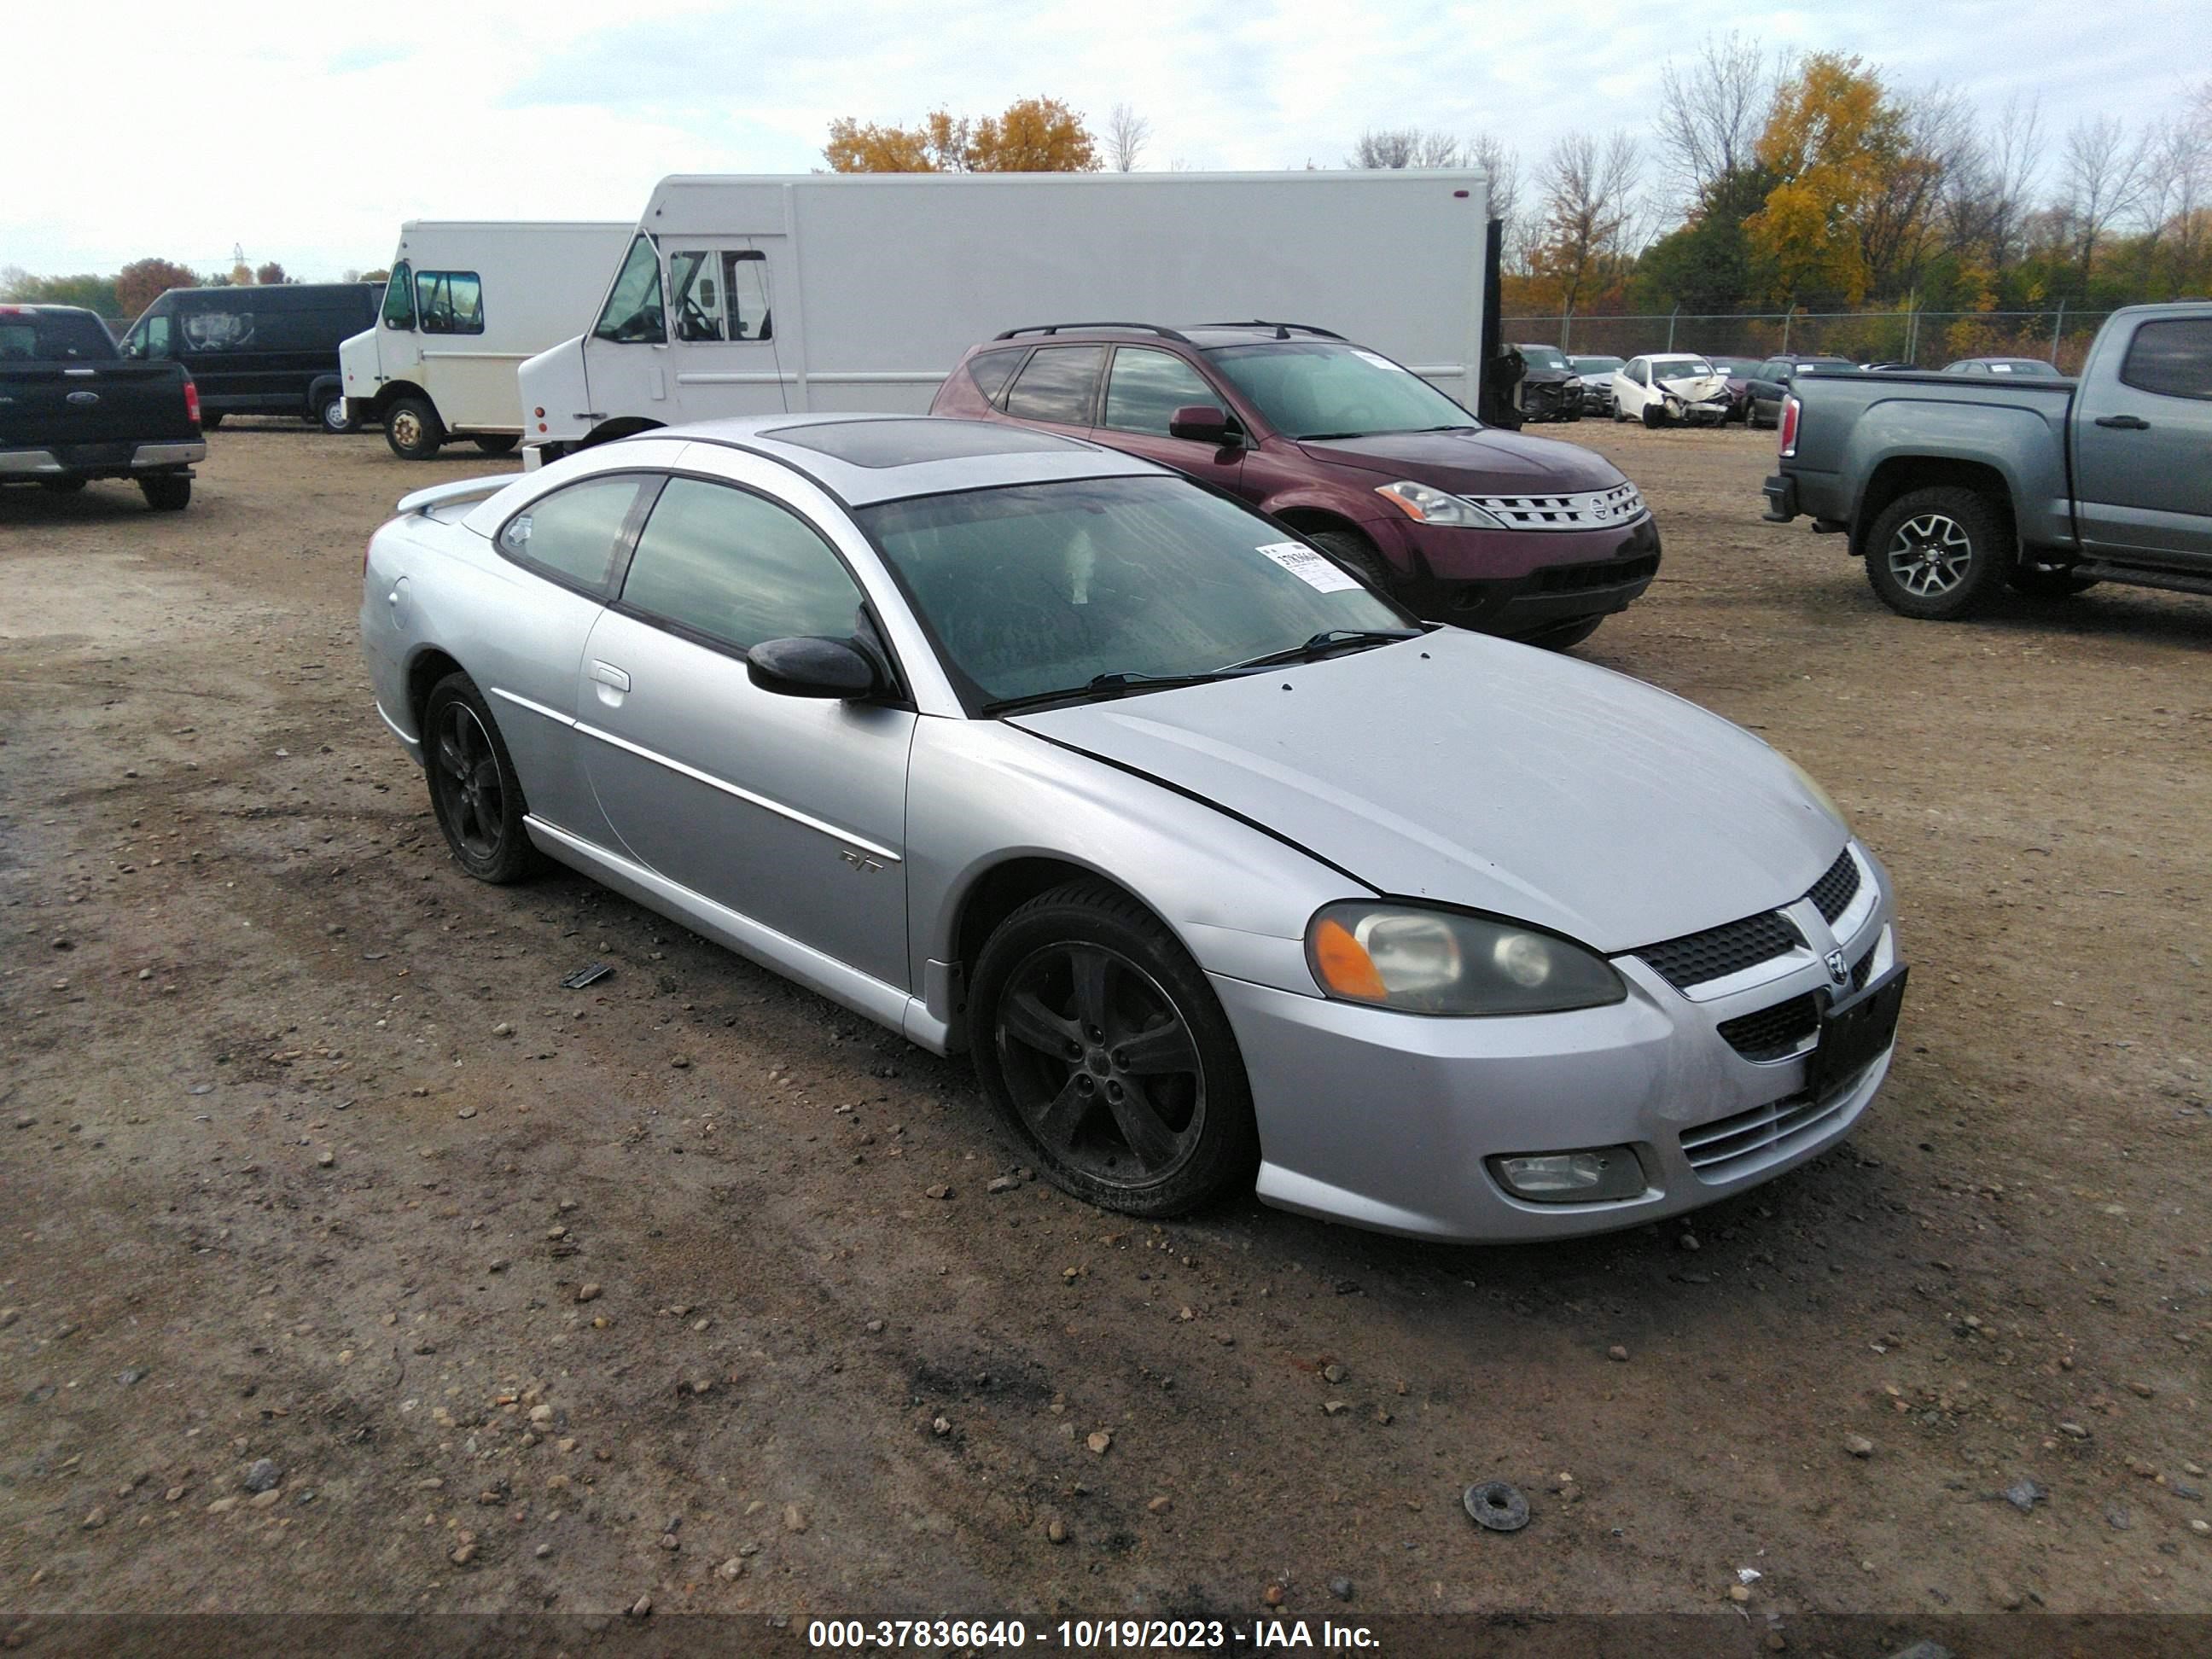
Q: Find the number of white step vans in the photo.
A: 2